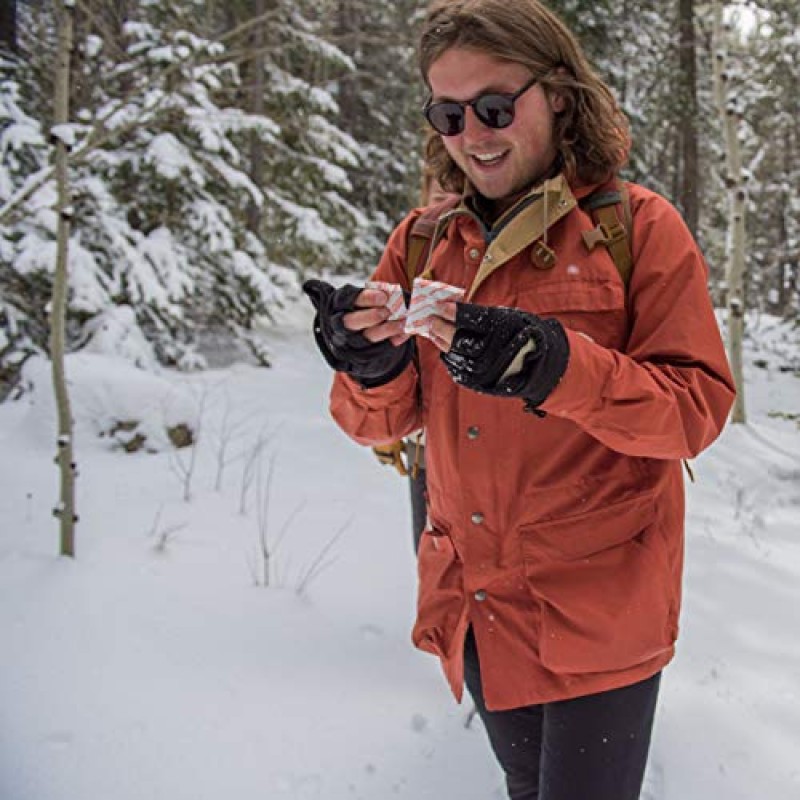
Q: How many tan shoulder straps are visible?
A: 2